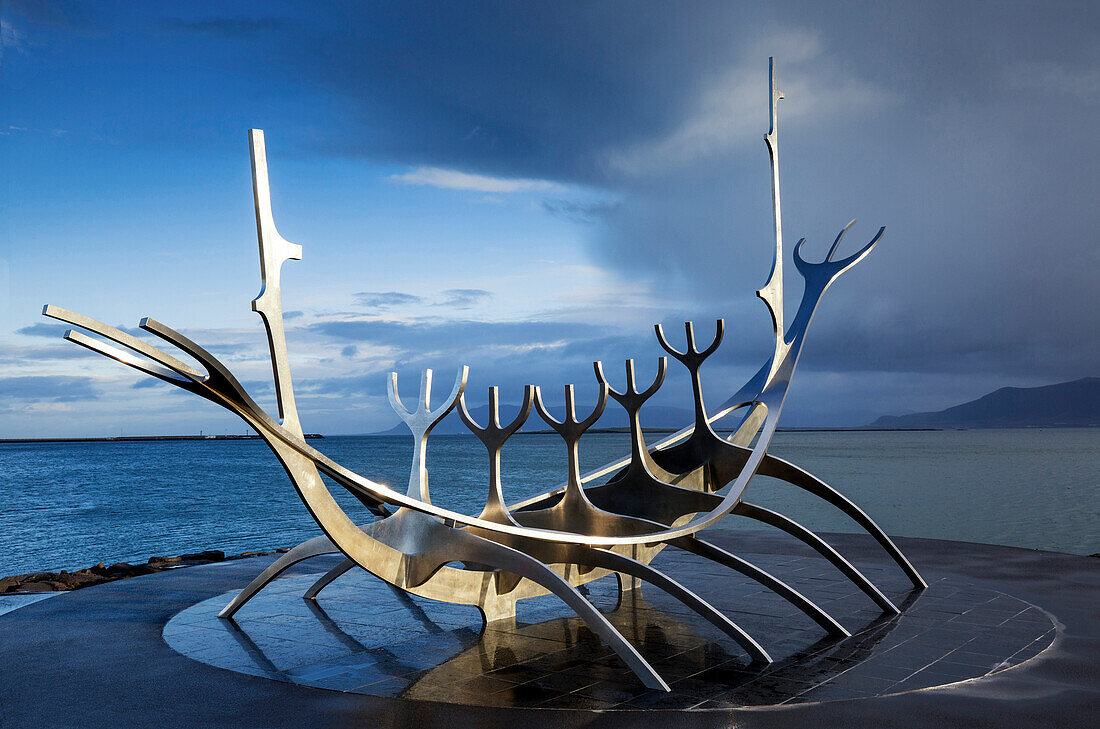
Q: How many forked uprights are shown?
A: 5